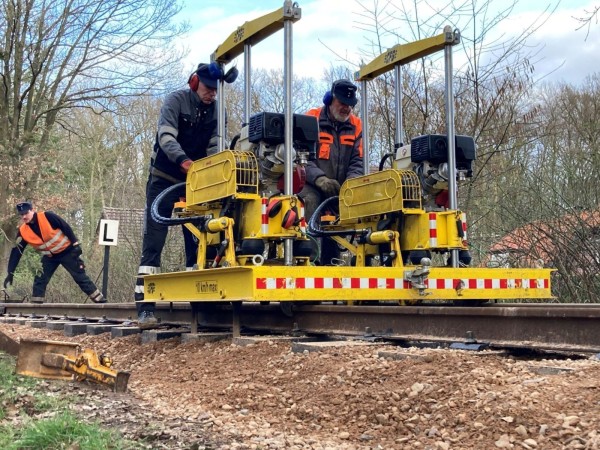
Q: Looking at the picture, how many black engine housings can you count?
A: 2